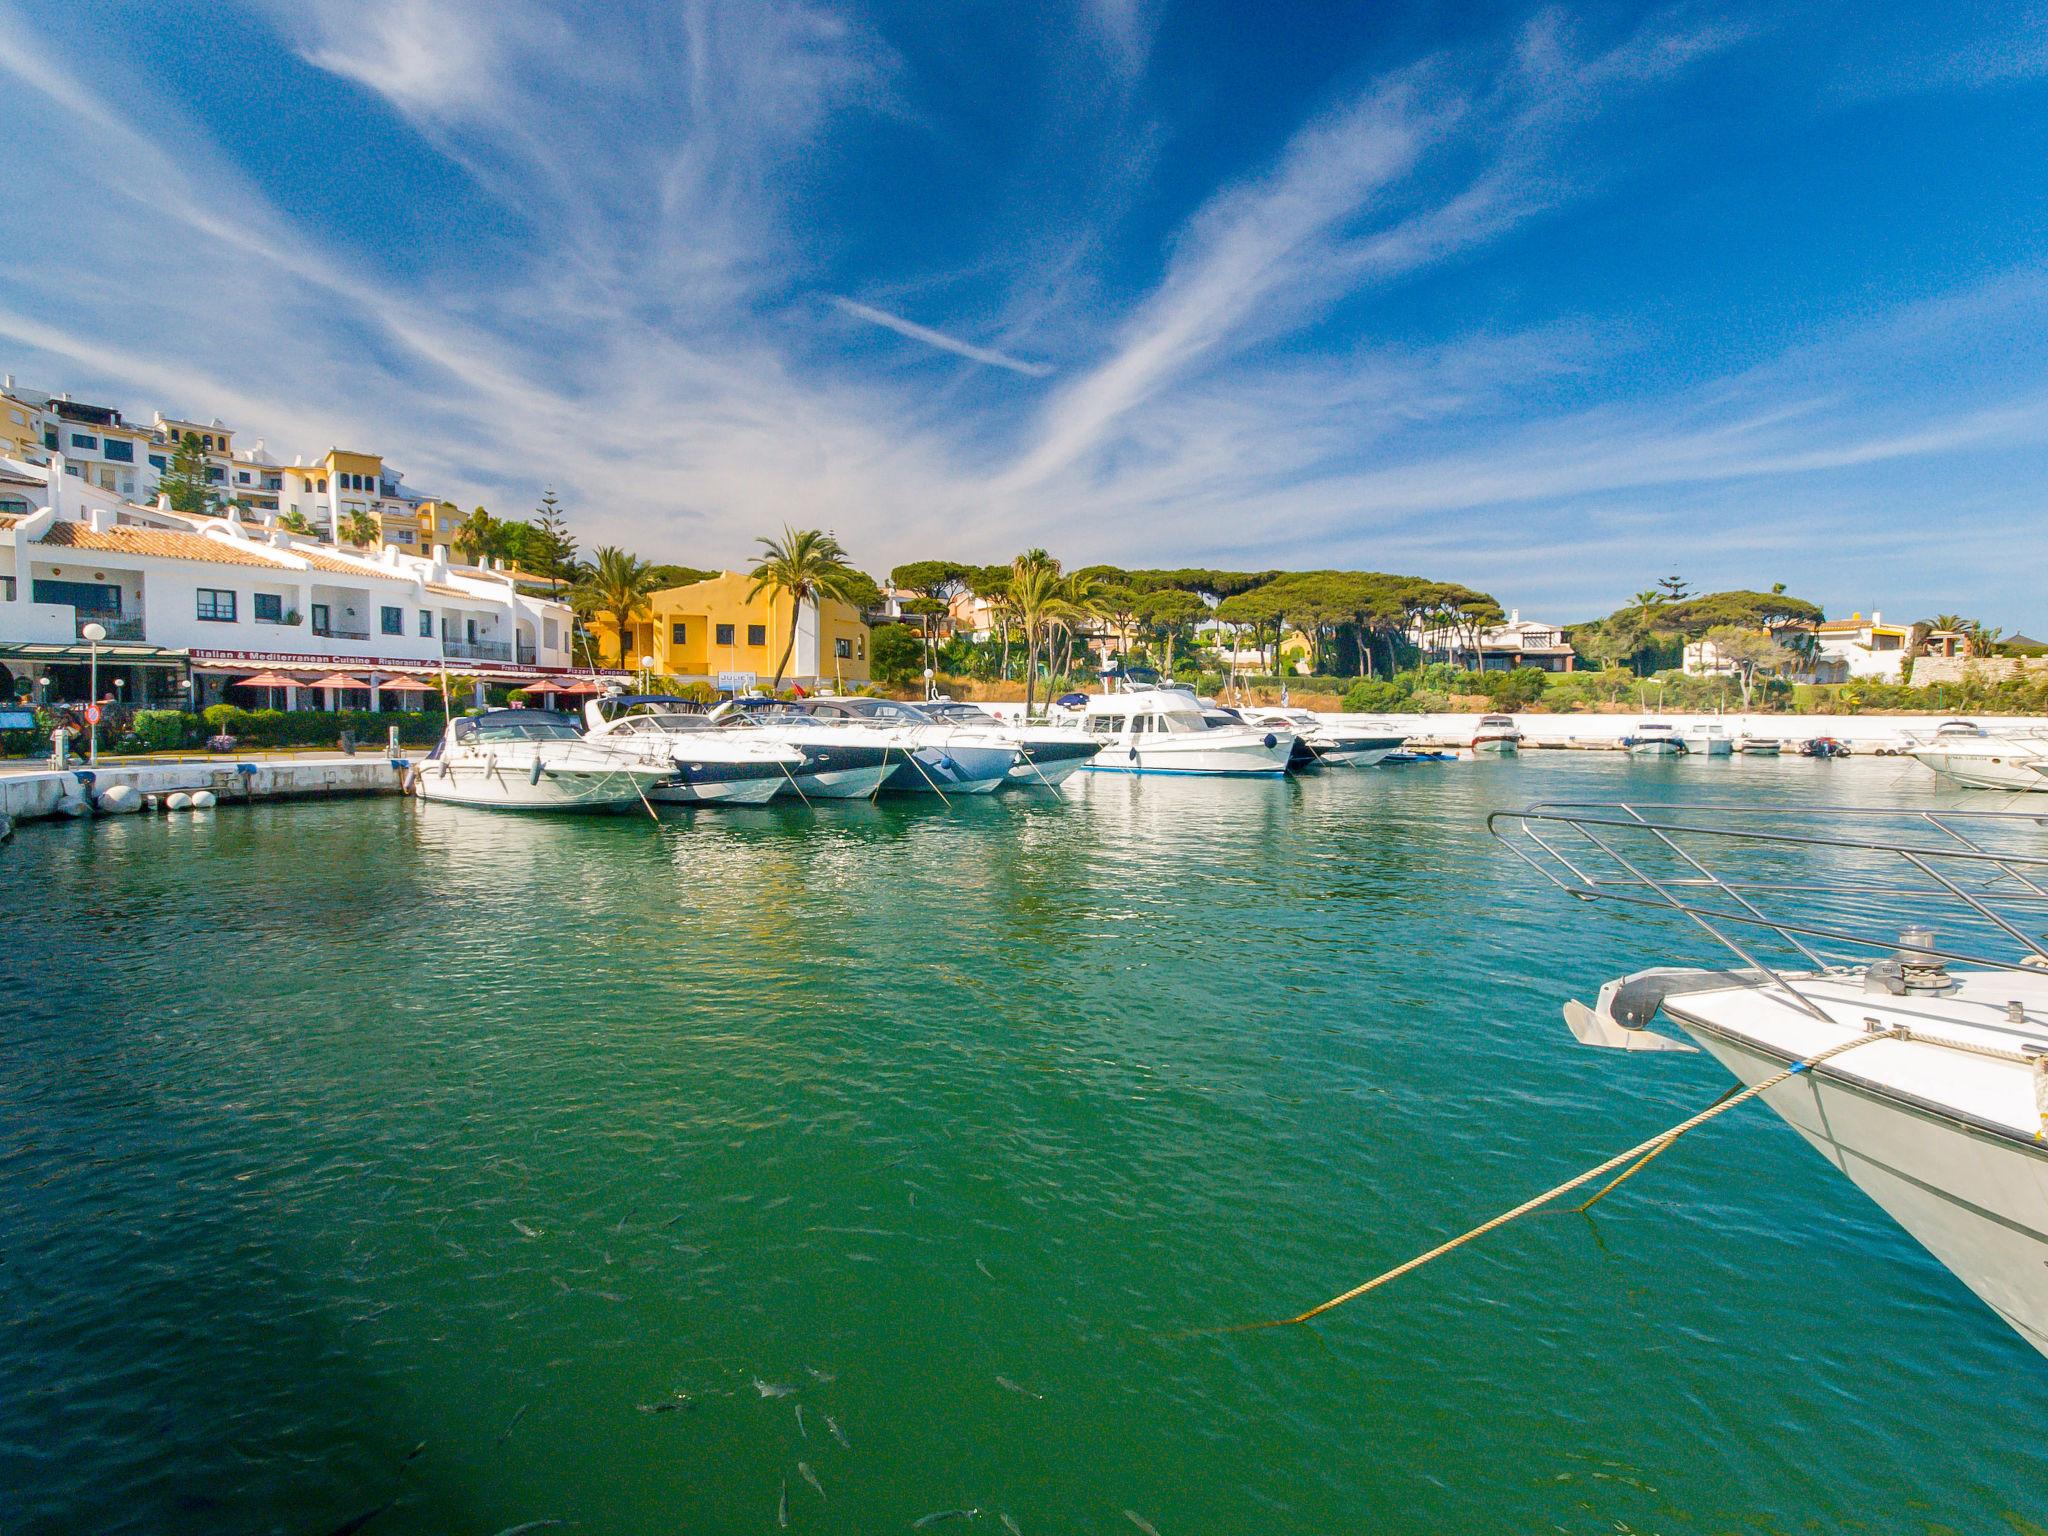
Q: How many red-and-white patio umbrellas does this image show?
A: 5